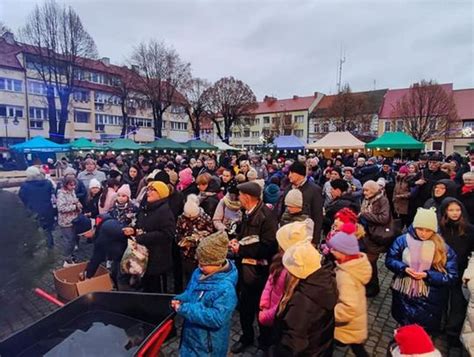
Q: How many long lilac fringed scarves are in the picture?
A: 1